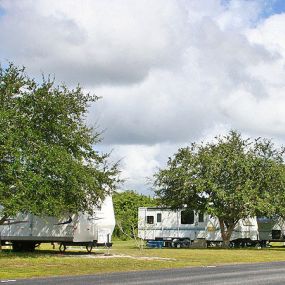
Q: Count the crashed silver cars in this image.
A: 0